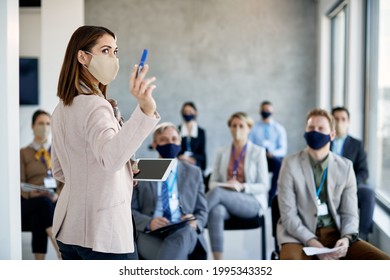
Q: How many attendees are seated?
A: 7